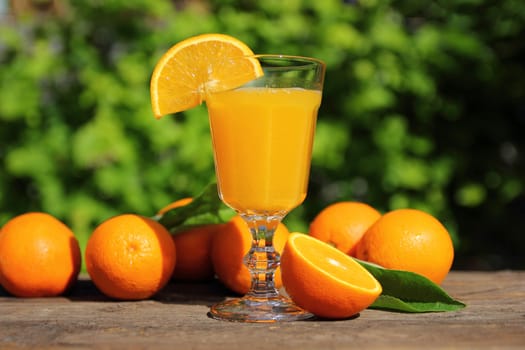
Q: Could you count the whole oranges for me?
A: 6